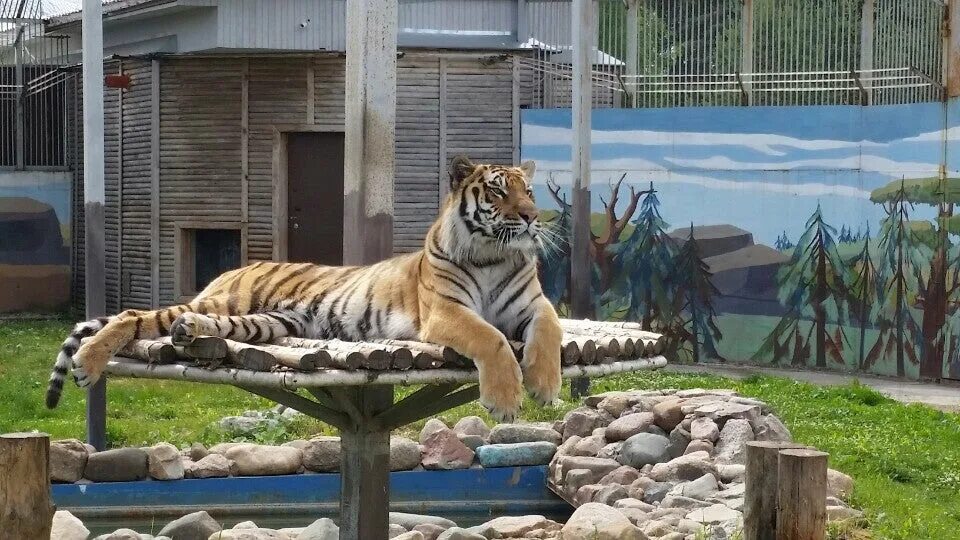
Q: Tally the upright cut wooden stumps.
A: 3